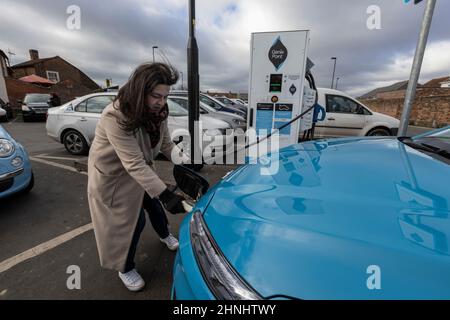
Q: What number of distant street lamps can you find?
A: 4